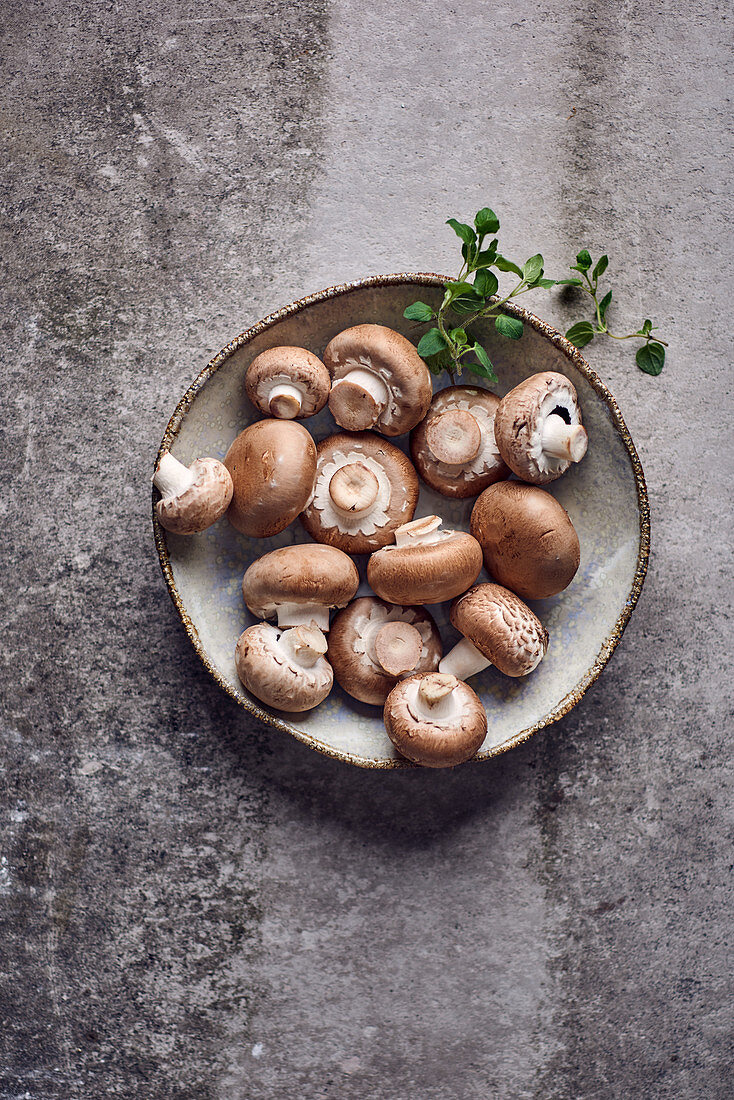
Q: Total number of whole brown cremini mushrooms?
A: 14